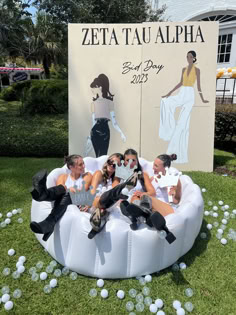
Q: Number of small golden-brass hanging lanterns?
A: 0